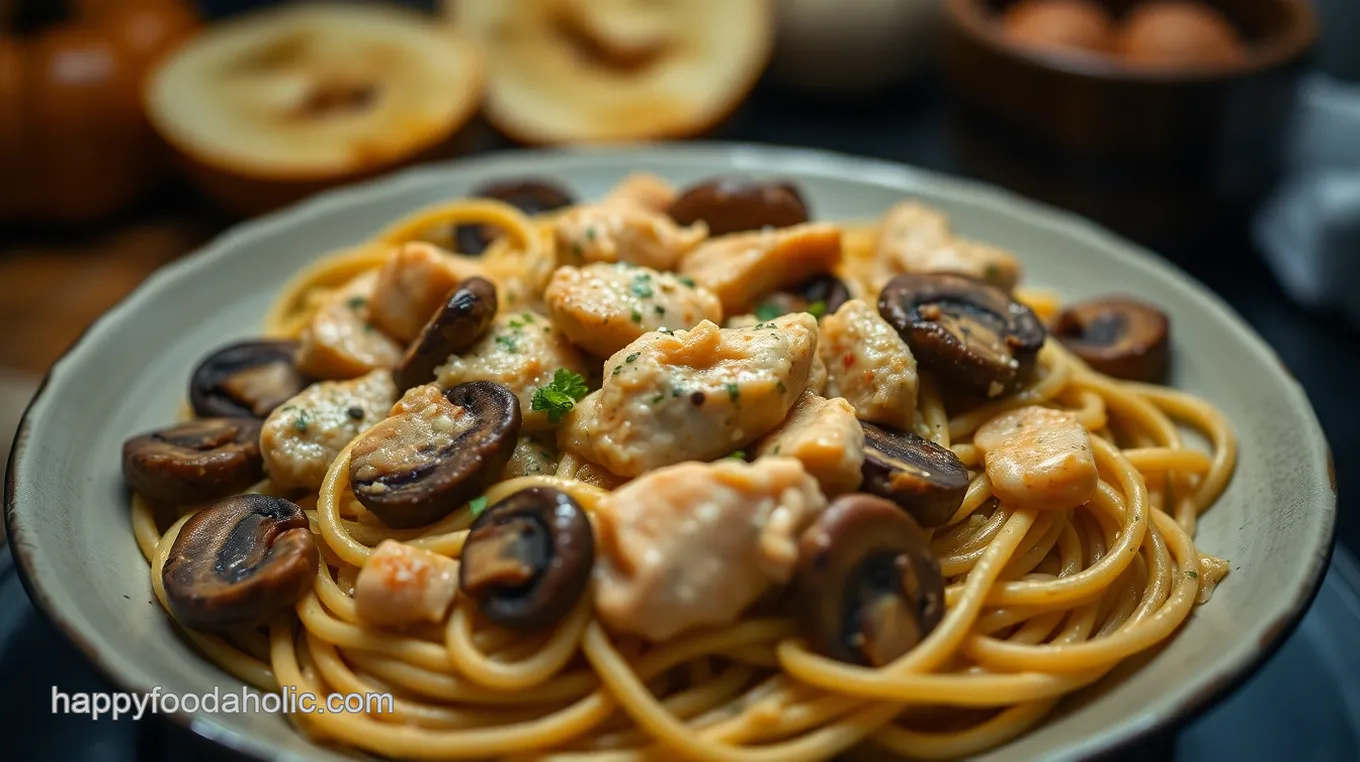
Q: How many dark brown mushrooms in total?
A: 13